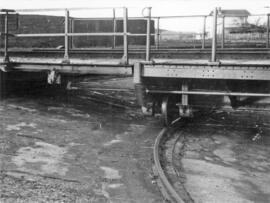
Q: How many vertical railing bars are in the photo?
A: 11